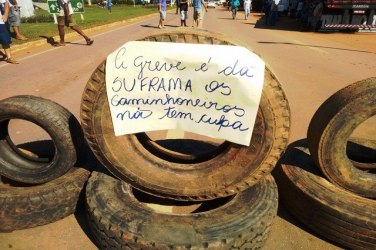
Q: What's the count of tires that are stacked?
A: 6